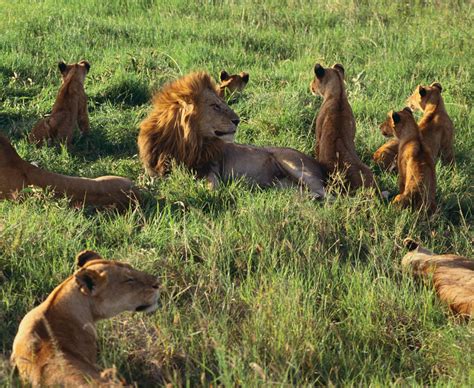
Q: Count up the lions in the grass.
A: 9